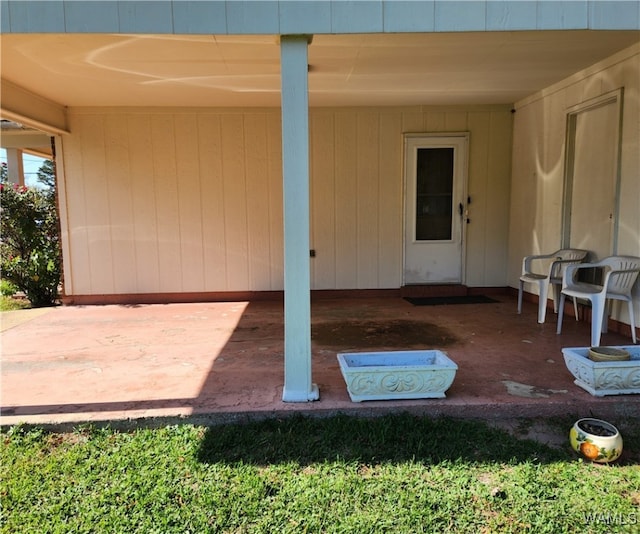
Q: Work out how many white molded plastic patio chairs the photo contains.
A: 2